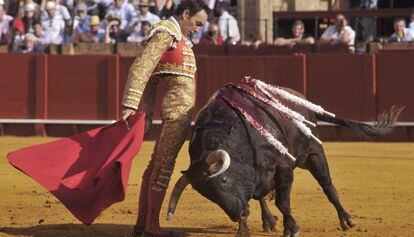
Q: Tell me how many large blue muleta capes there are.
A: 0